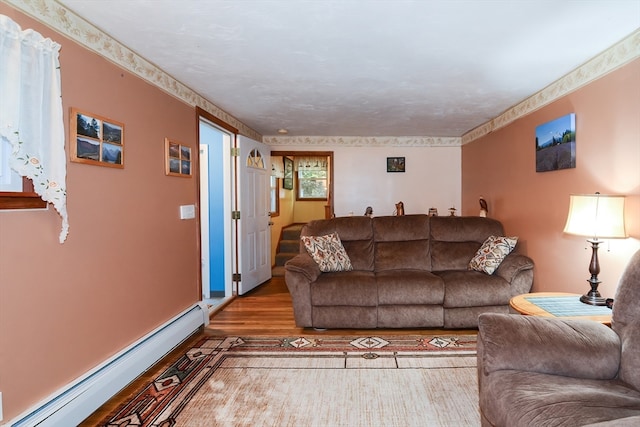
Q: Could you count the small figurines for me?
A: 5